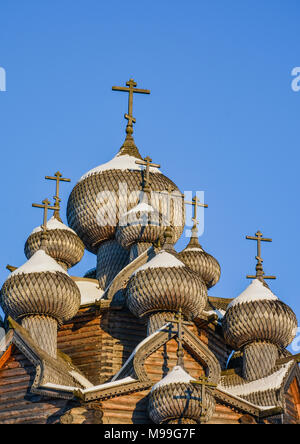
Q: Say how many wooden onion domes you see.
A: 8